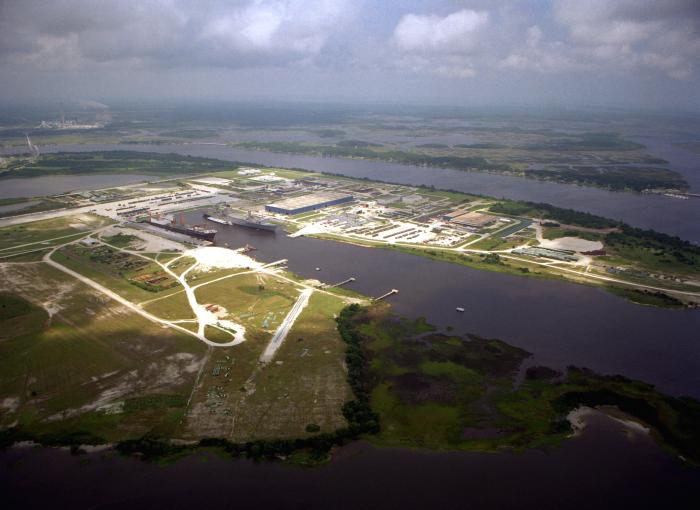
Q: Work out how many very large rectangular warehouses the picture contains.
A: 1